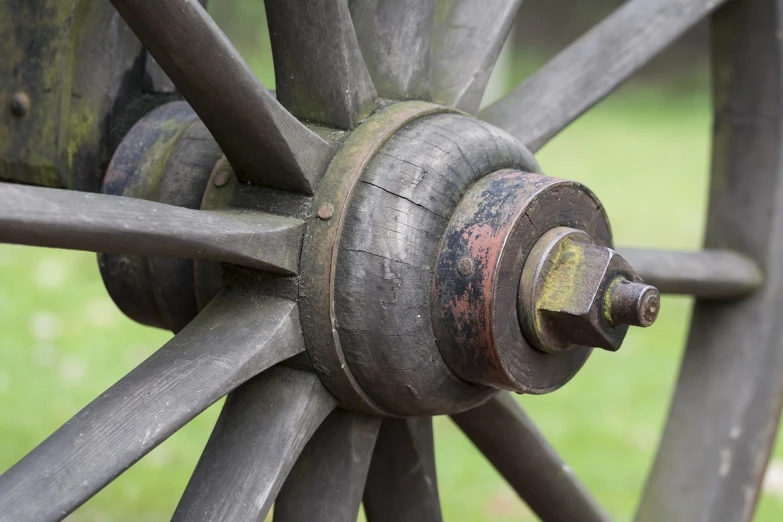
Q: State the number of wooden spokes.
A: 12